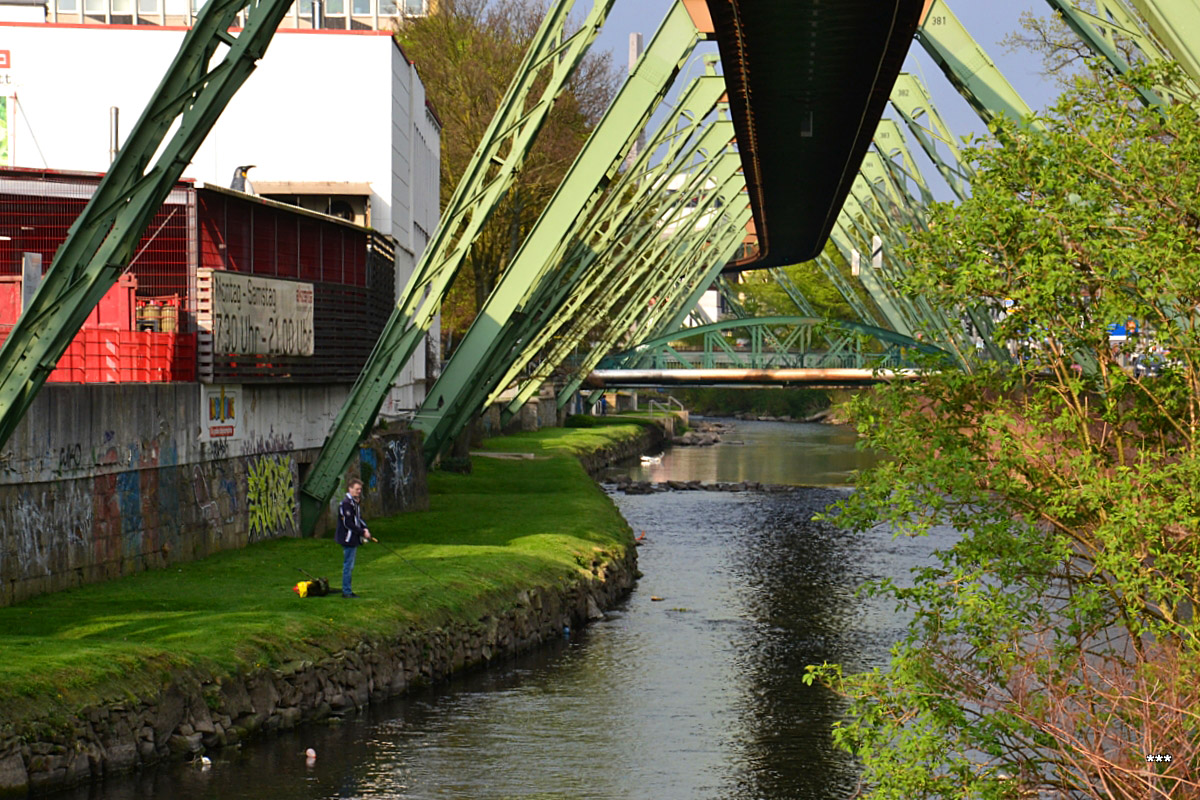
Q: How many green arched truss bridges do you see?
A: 1